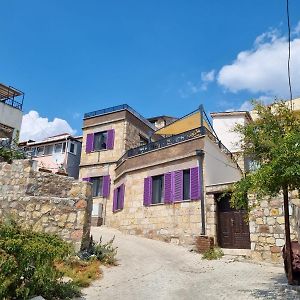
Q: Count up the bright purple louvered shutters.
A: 10